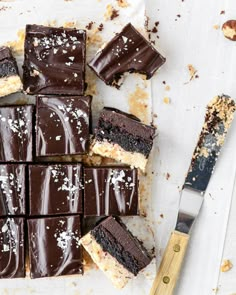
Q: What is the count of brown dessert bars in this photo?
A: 12